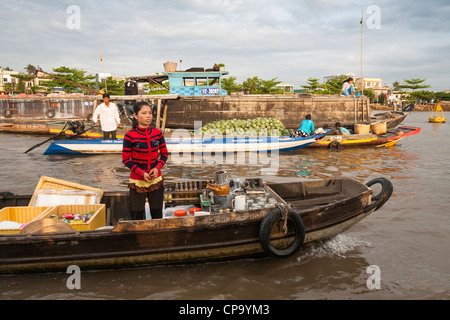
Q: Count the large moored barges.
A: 2